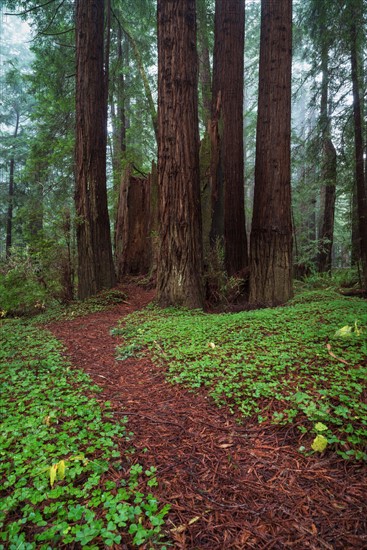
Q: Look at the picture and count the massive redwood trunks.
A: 4